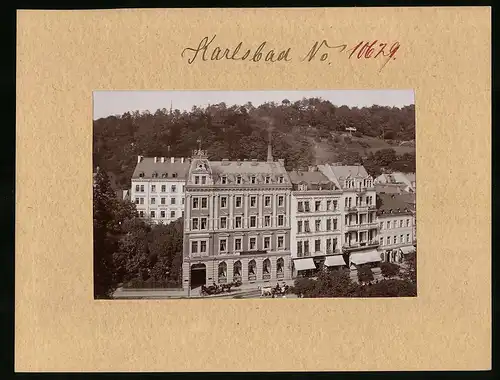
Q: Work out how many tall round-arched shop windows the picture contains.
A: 5